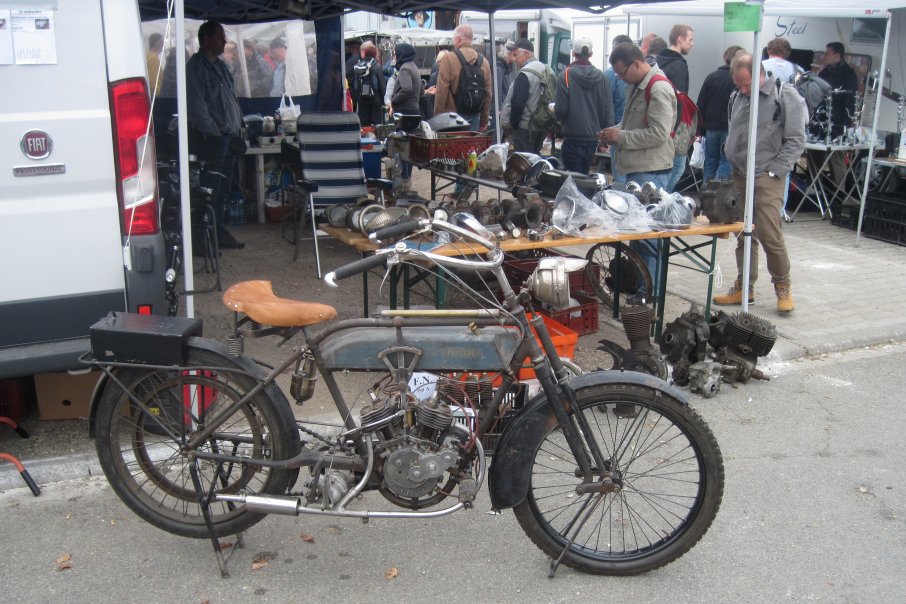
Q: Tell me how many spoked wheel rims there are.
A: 3